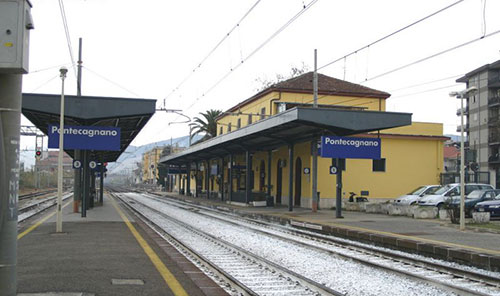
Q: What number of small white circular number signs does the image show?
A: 4